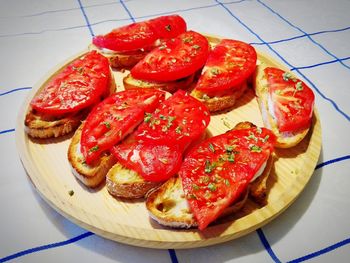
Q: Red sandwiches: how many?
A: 8